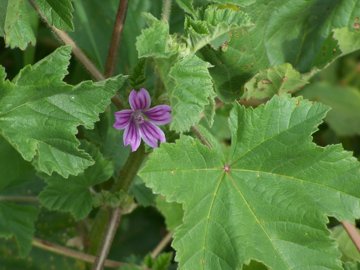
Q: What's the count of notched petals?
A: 5